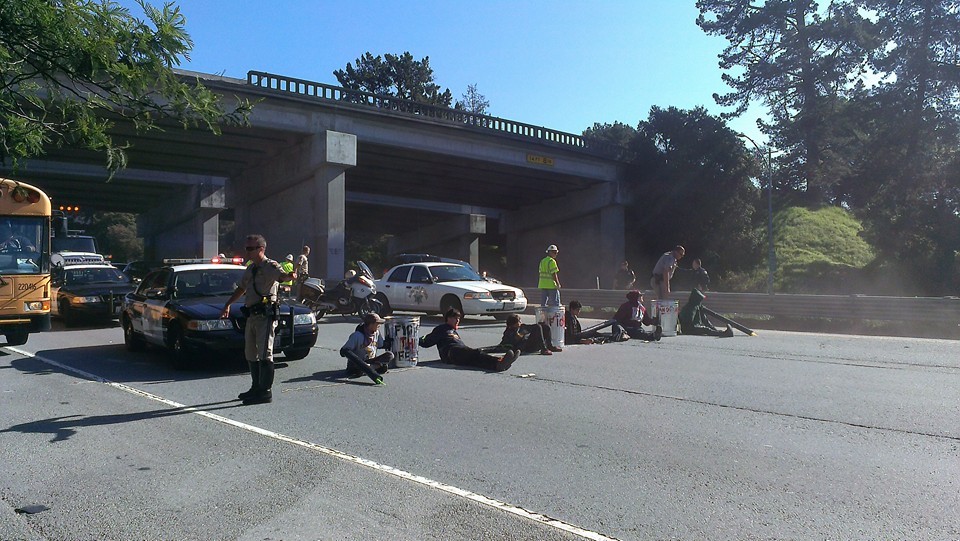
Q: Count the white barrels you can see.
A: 3